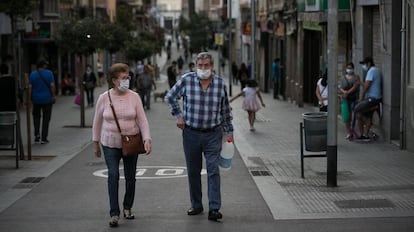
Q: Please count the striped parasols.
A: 0